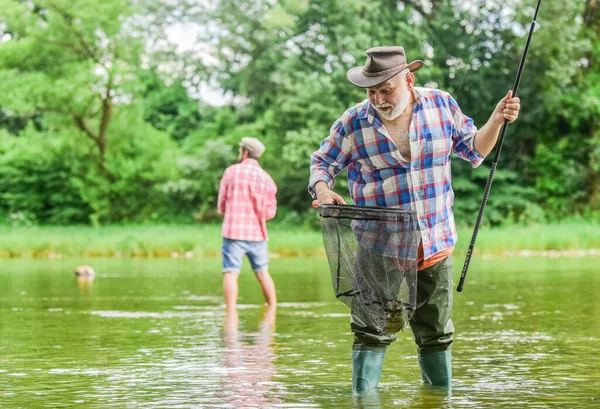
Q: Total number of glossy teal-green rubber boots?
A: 2